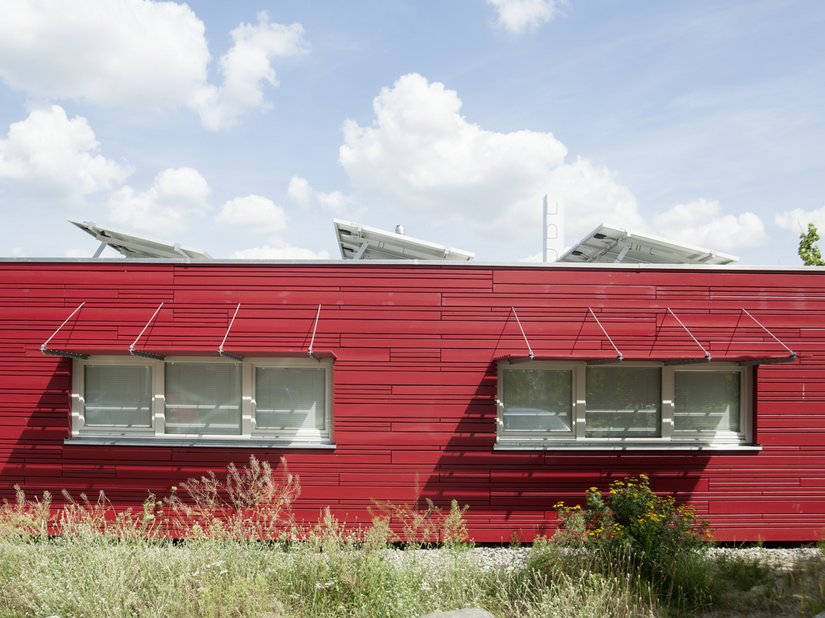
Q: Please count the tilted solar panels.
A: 3